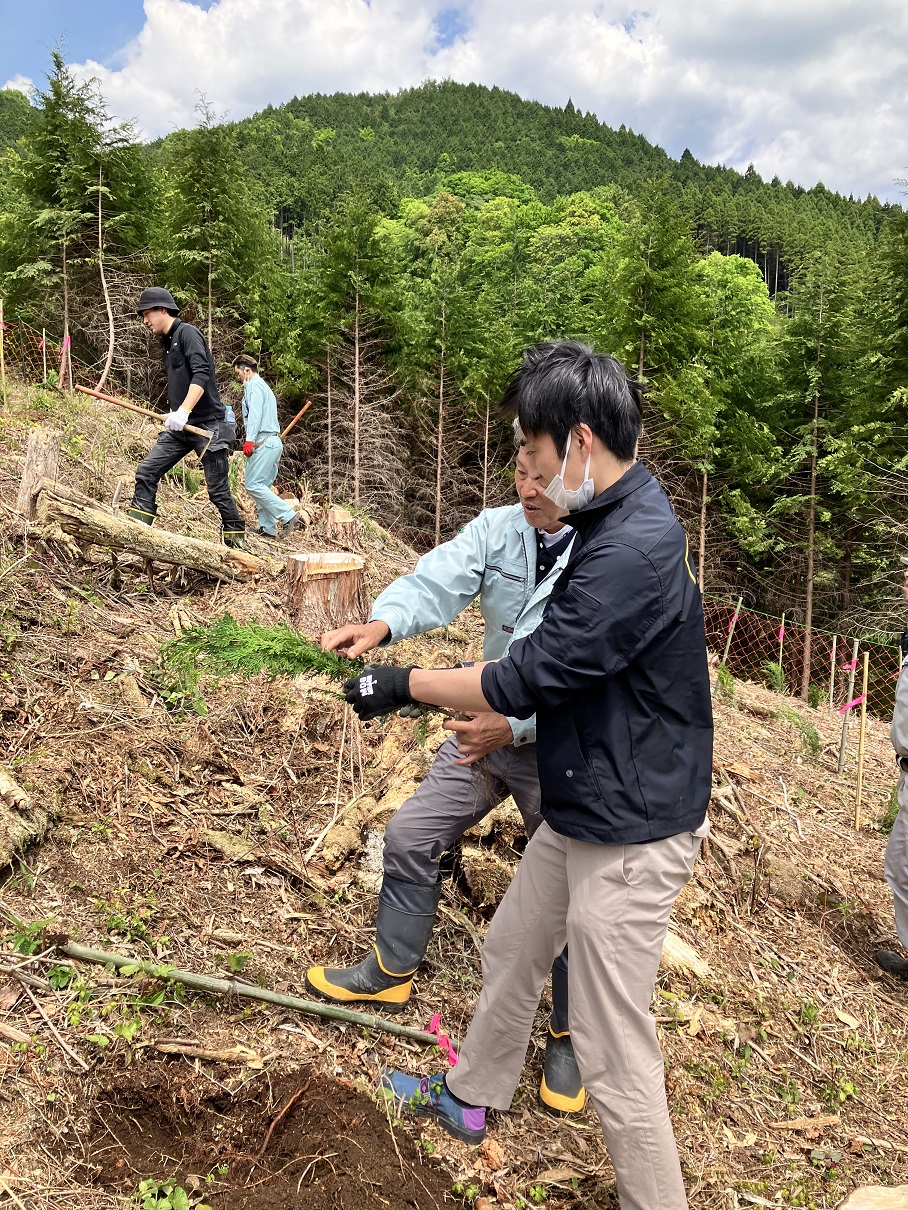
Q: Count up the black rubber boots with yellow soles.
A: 2